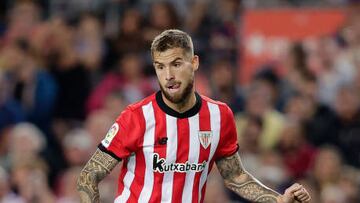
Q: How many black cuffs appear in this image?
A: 2